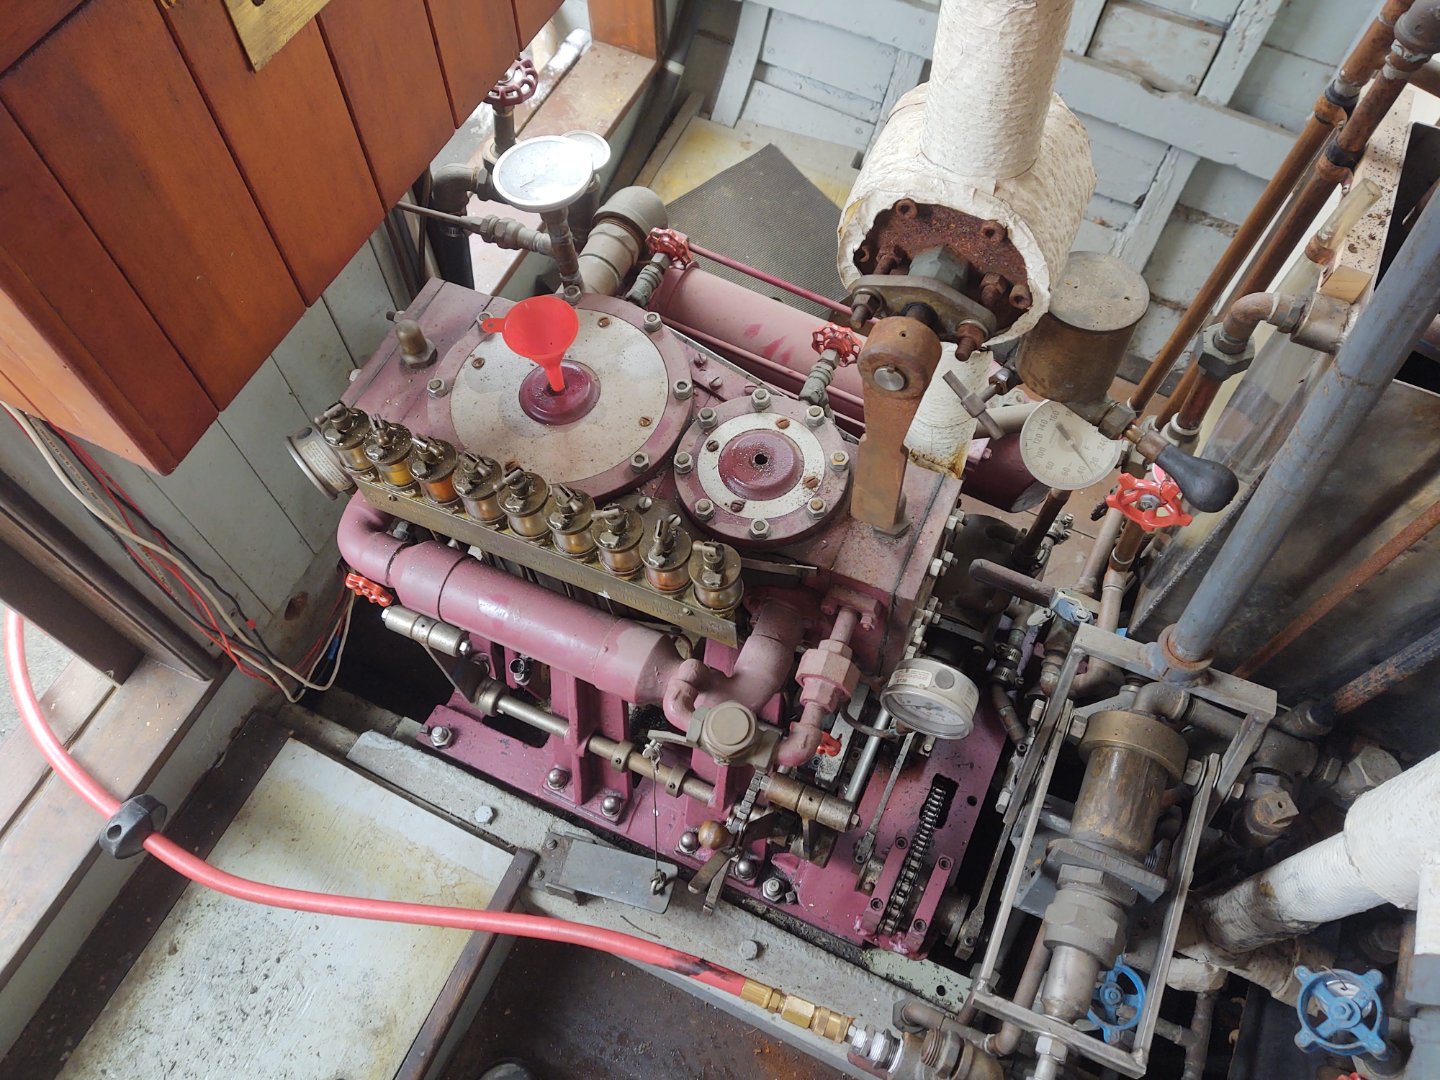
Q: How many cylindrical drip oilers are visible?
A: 9